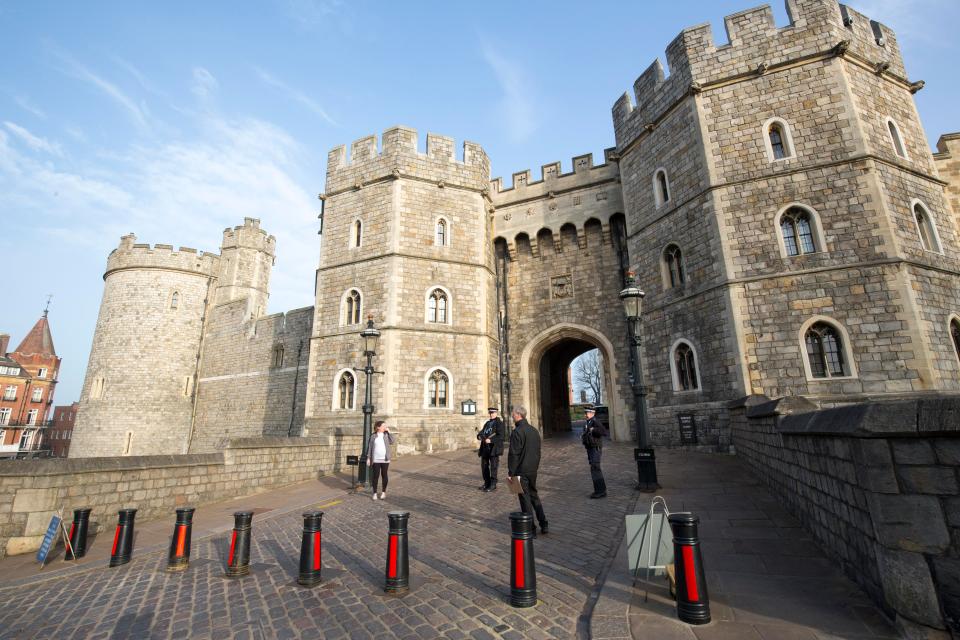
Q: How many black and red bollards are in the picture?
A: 8